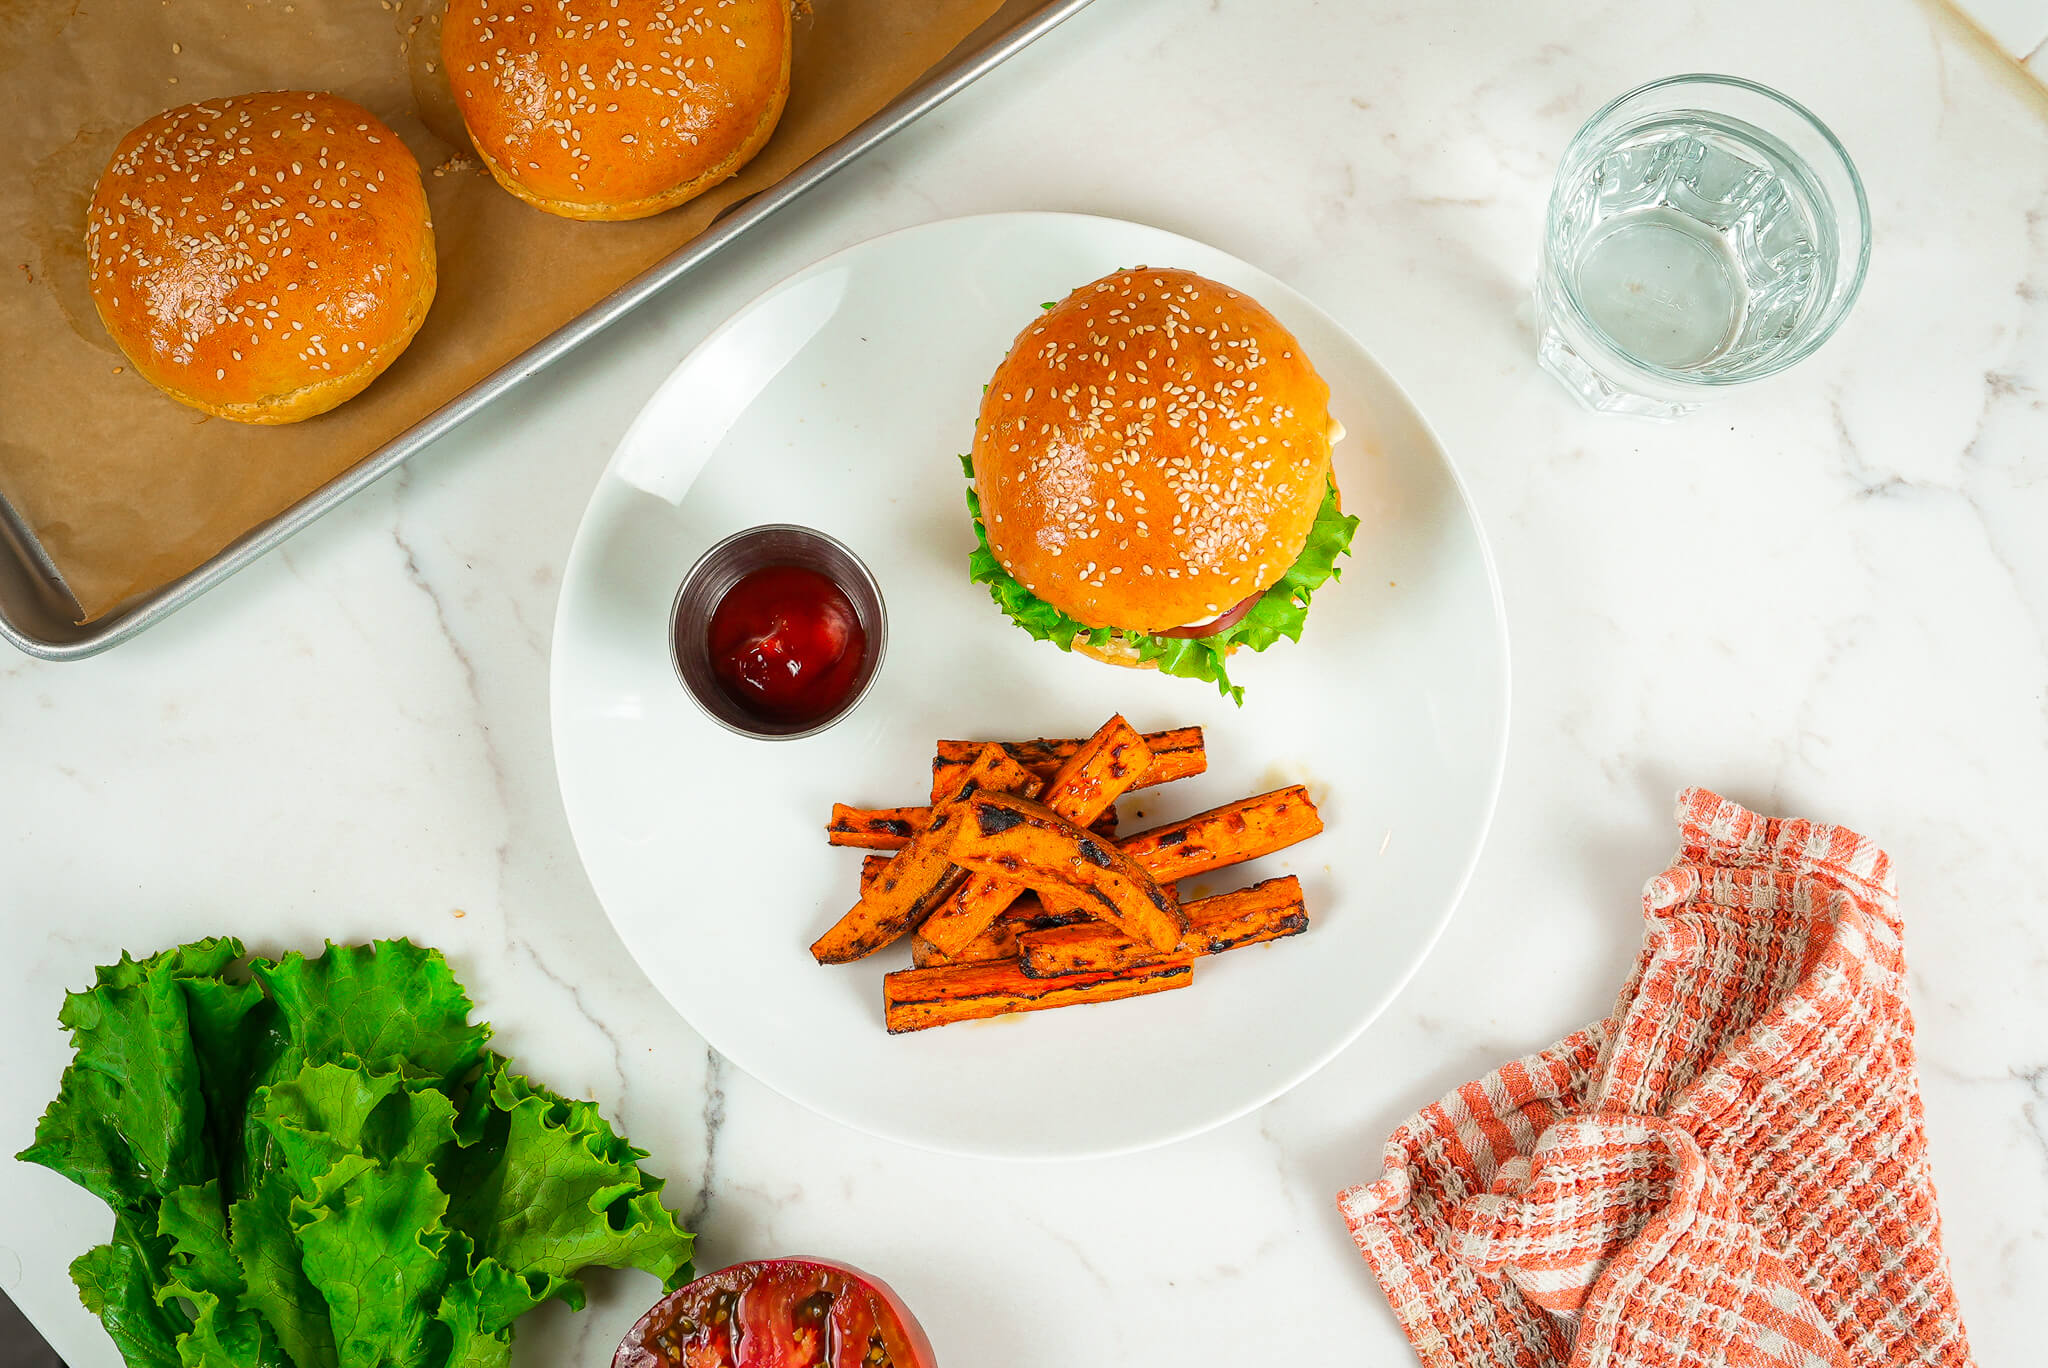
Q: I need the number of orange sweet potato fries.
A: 10